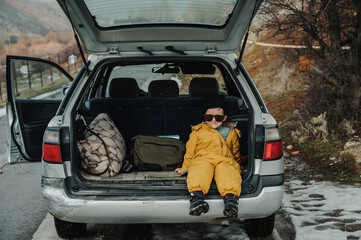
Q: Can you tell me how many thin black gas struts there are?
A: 2